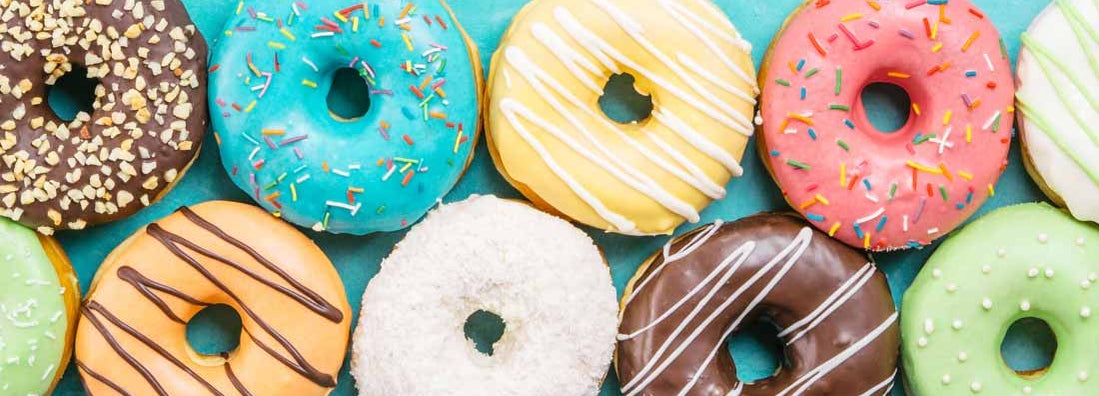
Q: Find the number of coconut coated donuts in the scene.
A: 1